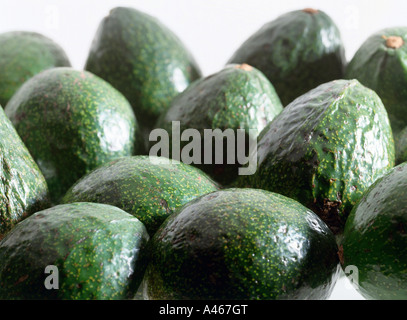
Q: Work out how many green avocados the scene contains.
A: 12